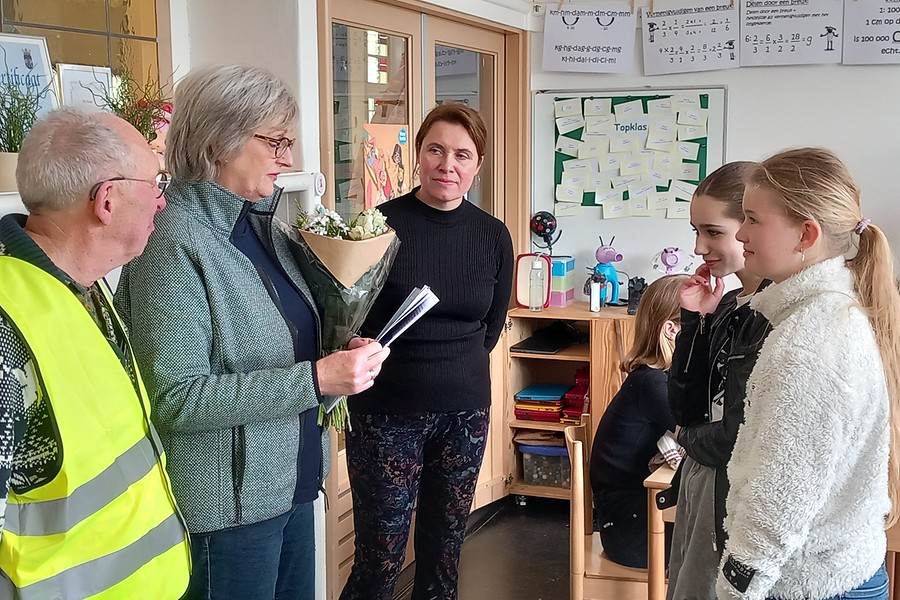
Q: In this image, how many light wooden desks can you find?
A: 1